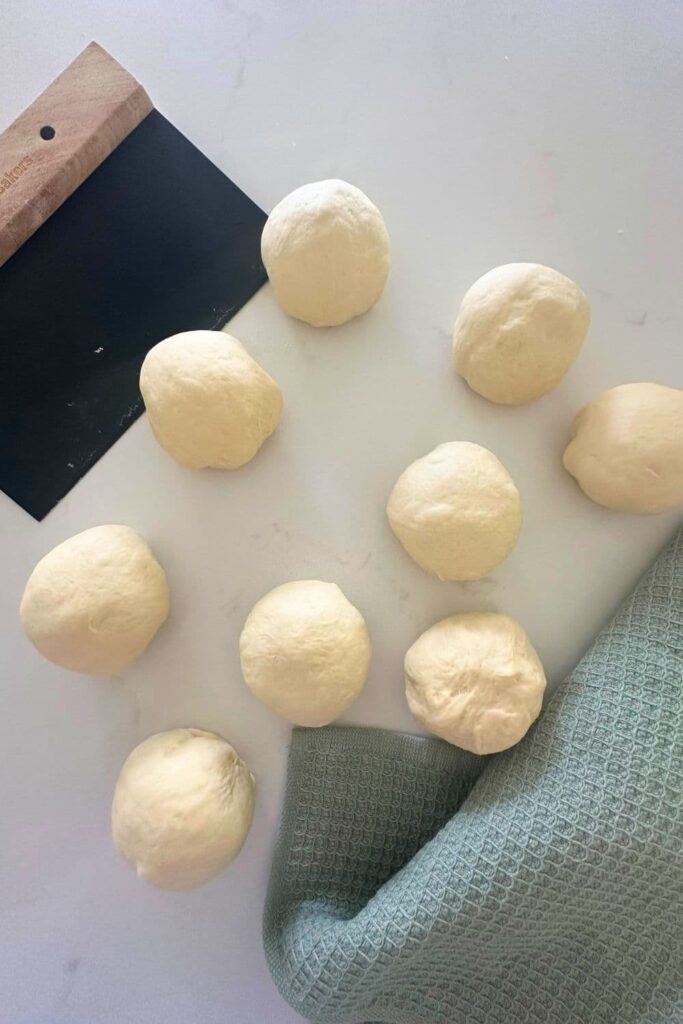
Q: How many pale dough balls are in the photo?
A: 9